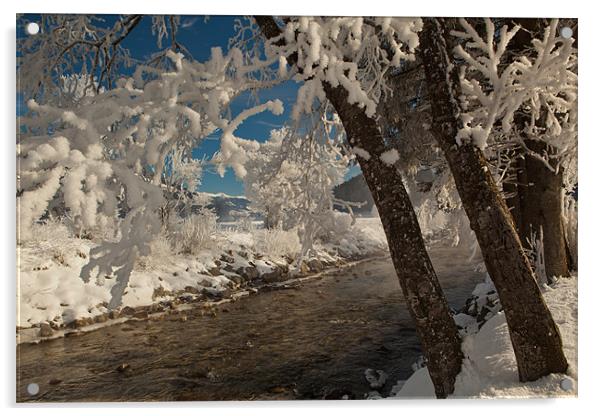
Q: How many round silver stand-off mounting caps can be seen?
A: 4